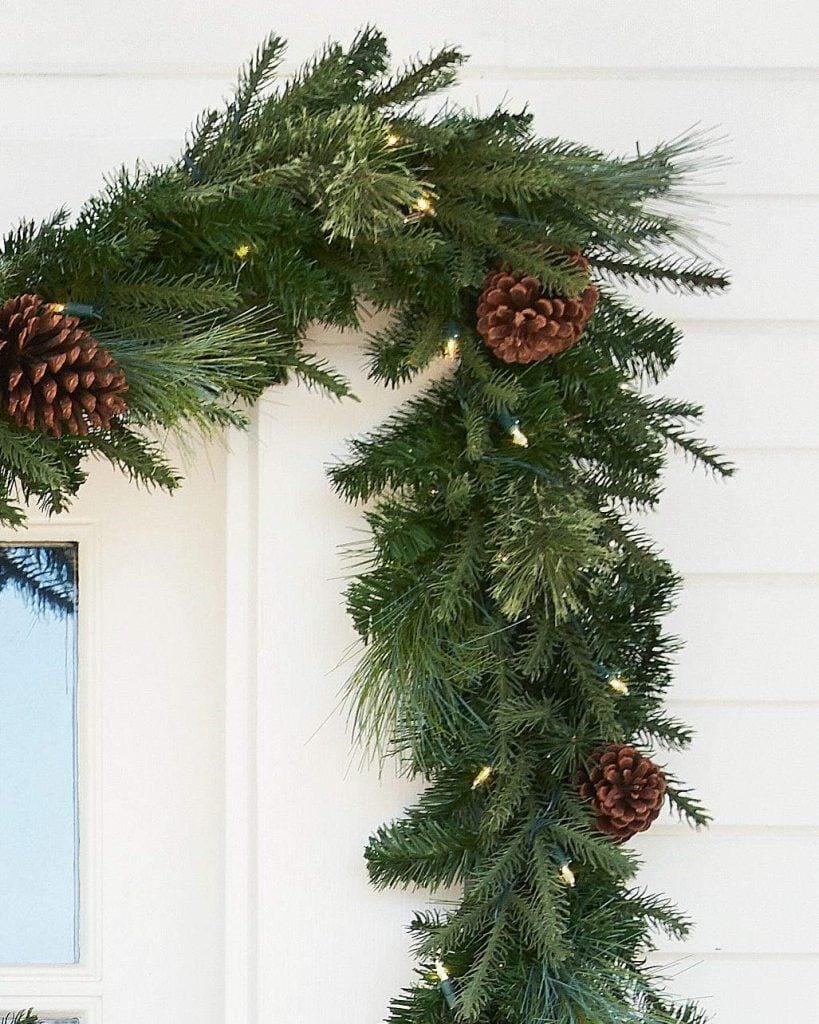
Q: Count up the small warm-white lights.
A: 10